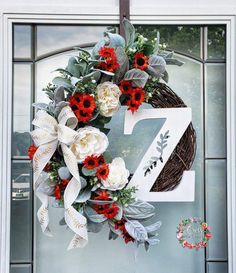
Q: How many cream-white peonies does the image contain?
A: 3